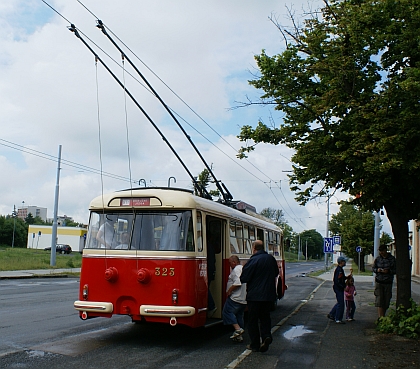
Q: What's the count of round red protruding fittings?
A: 2